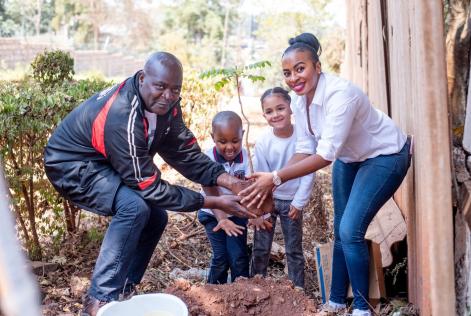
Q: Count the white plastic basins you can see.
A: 1